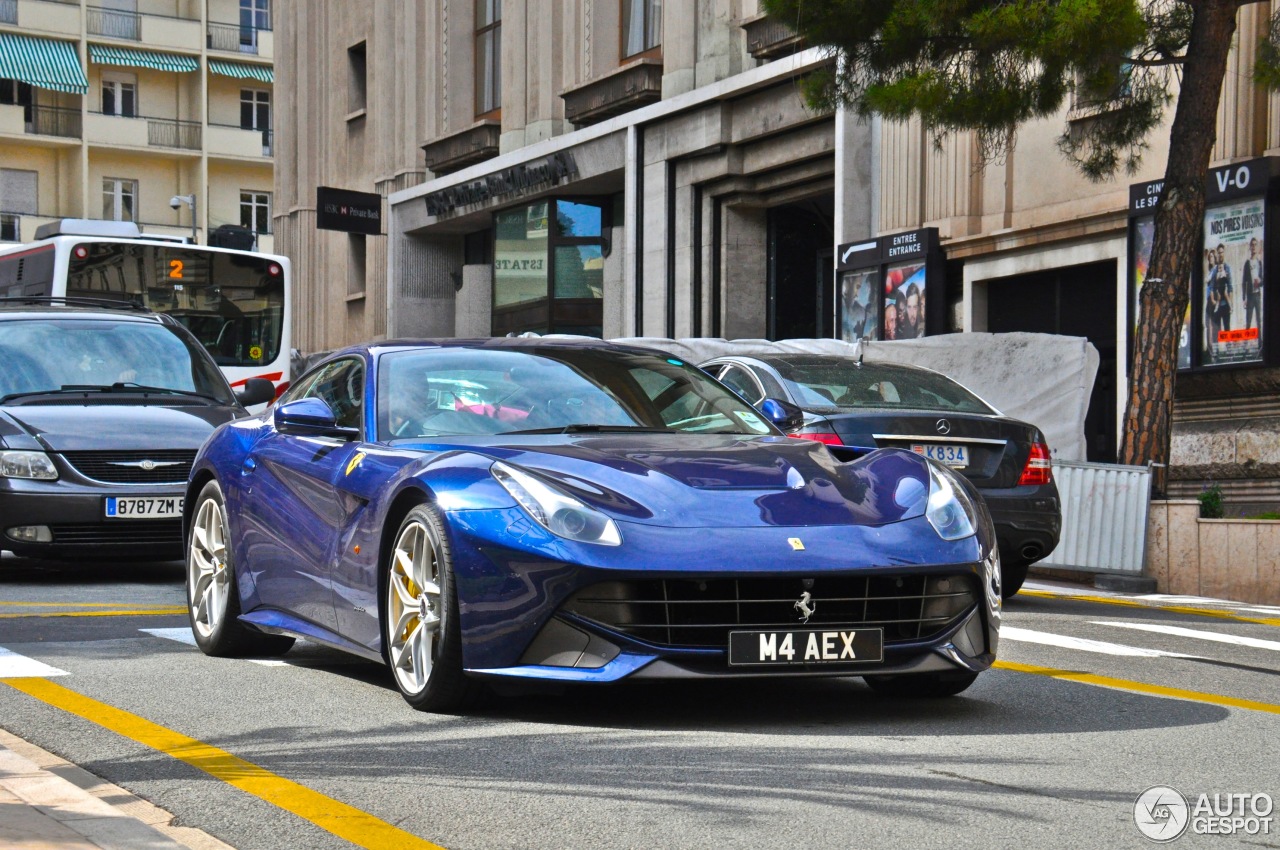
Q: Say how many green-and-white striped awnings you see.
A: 3